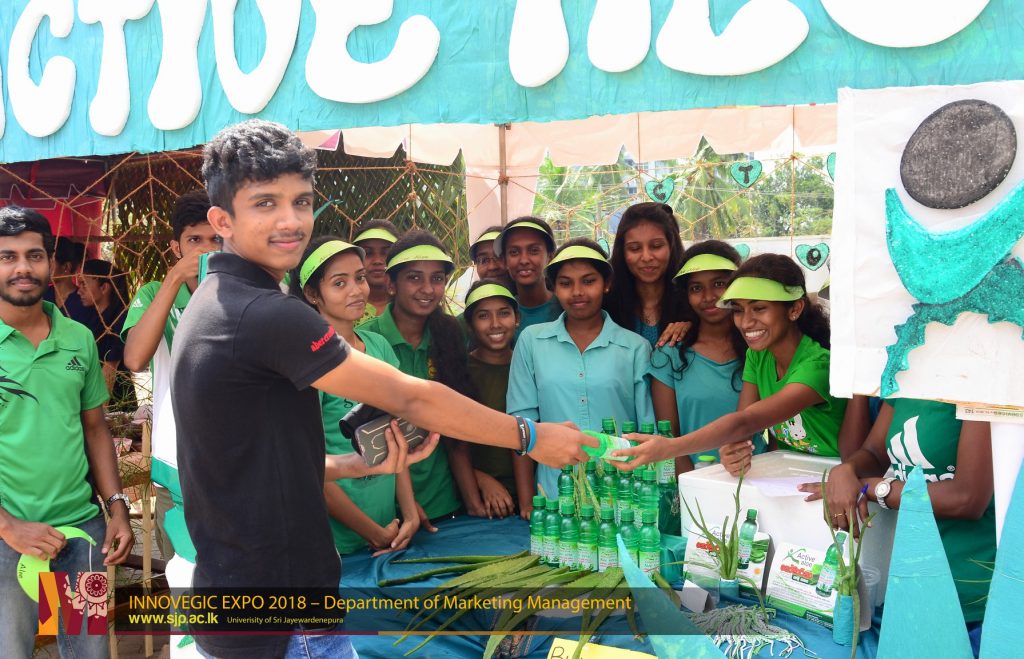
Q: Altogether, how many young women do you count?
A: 10